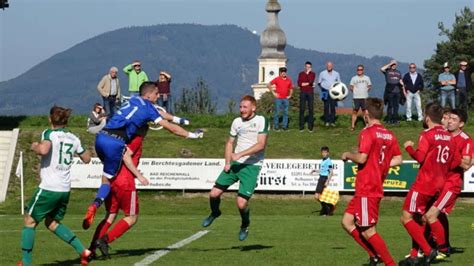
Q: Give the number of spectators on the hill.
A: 12